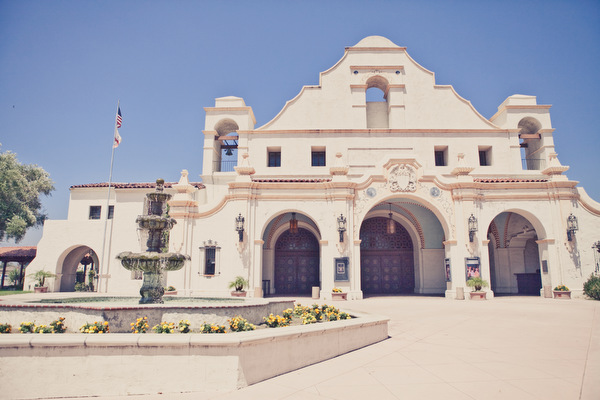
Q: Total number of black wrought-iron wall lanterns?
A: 4